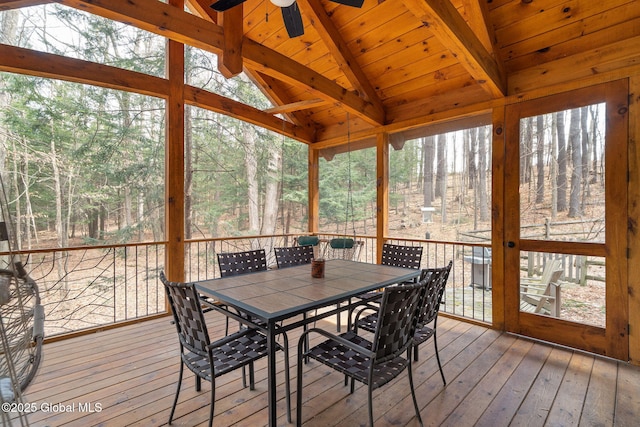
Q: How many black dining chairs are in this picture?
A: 6